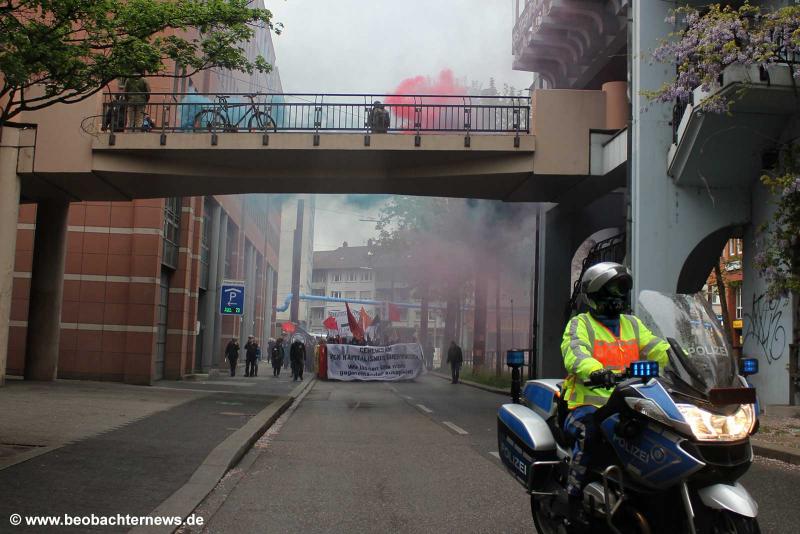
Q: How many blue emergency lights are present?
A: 3